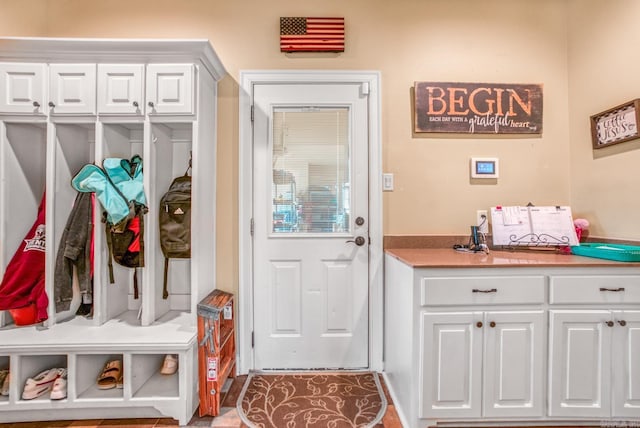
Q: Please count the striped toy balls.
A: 0